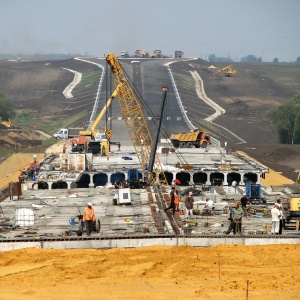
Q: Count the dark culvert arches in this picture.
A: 13